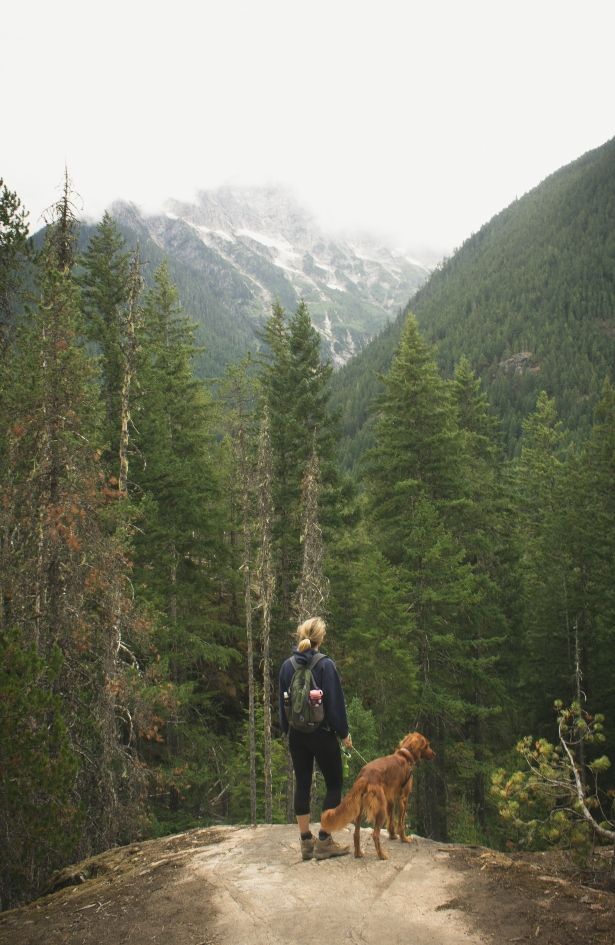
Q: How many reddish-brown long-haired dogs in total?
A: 1